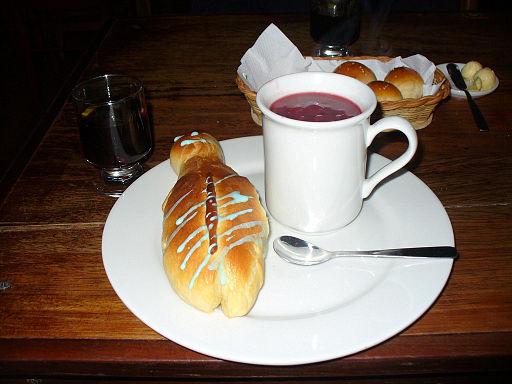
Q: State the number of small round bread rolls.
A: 3